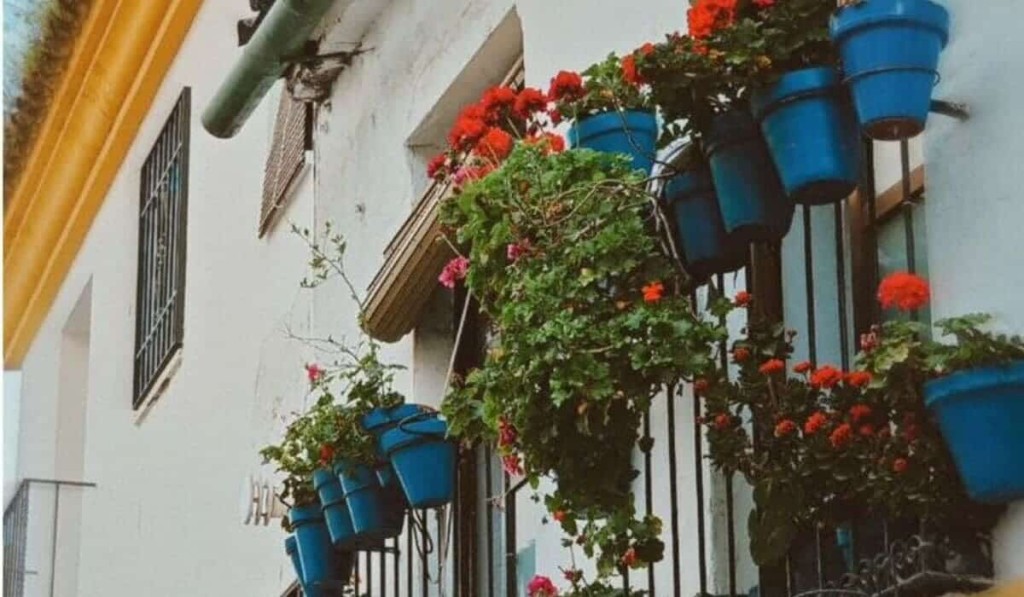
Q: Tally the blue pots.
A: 12